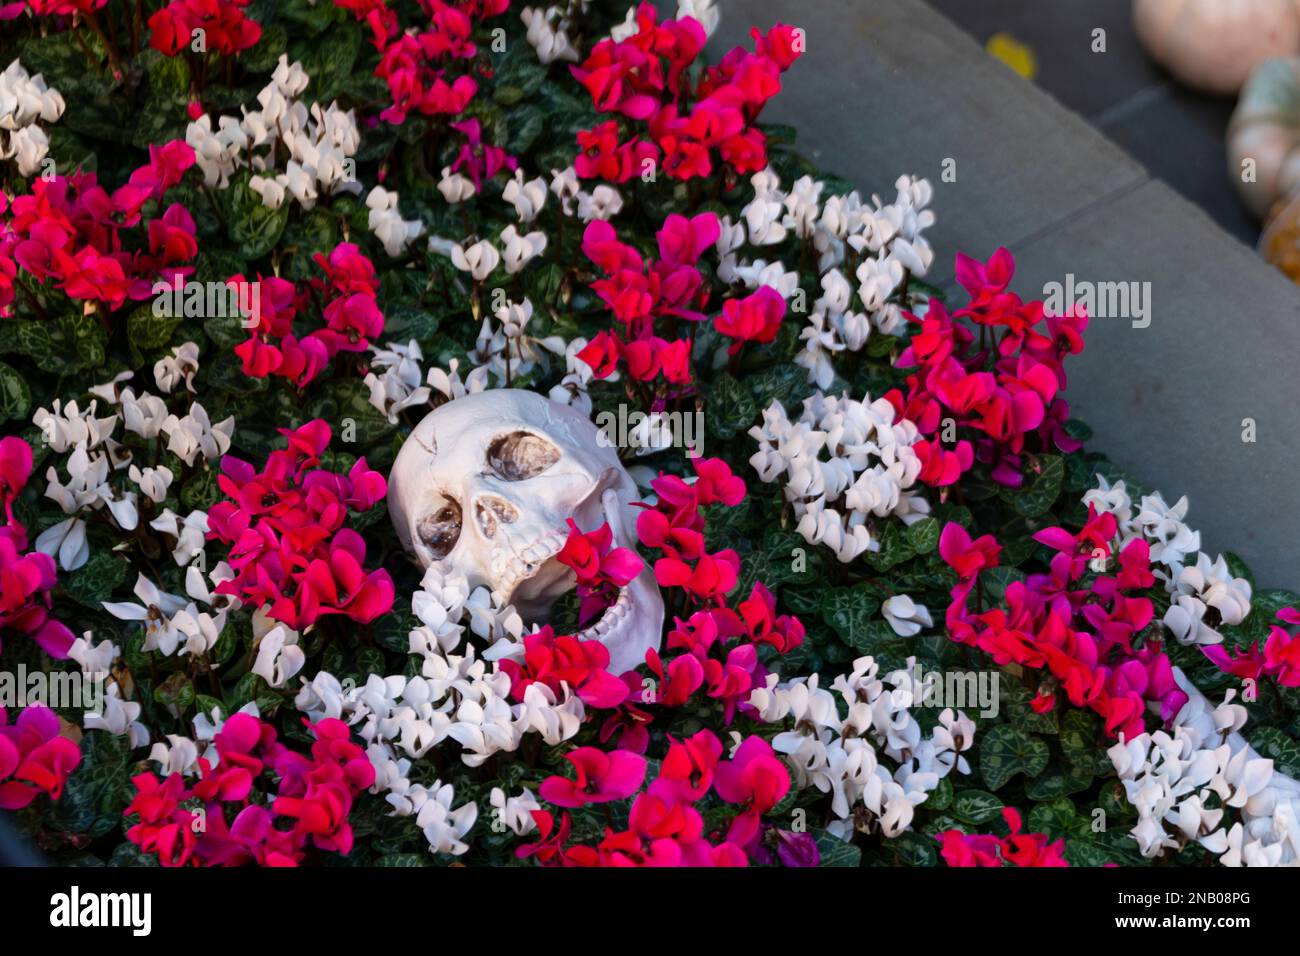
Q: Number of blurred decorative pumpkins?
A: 3